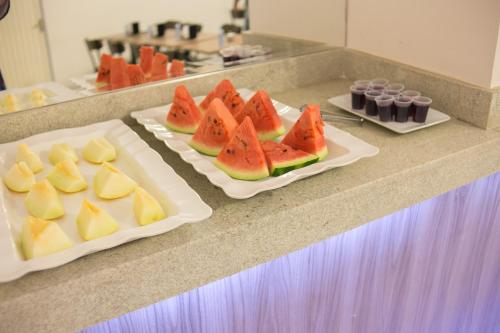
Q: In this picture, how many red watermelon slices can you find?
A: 7